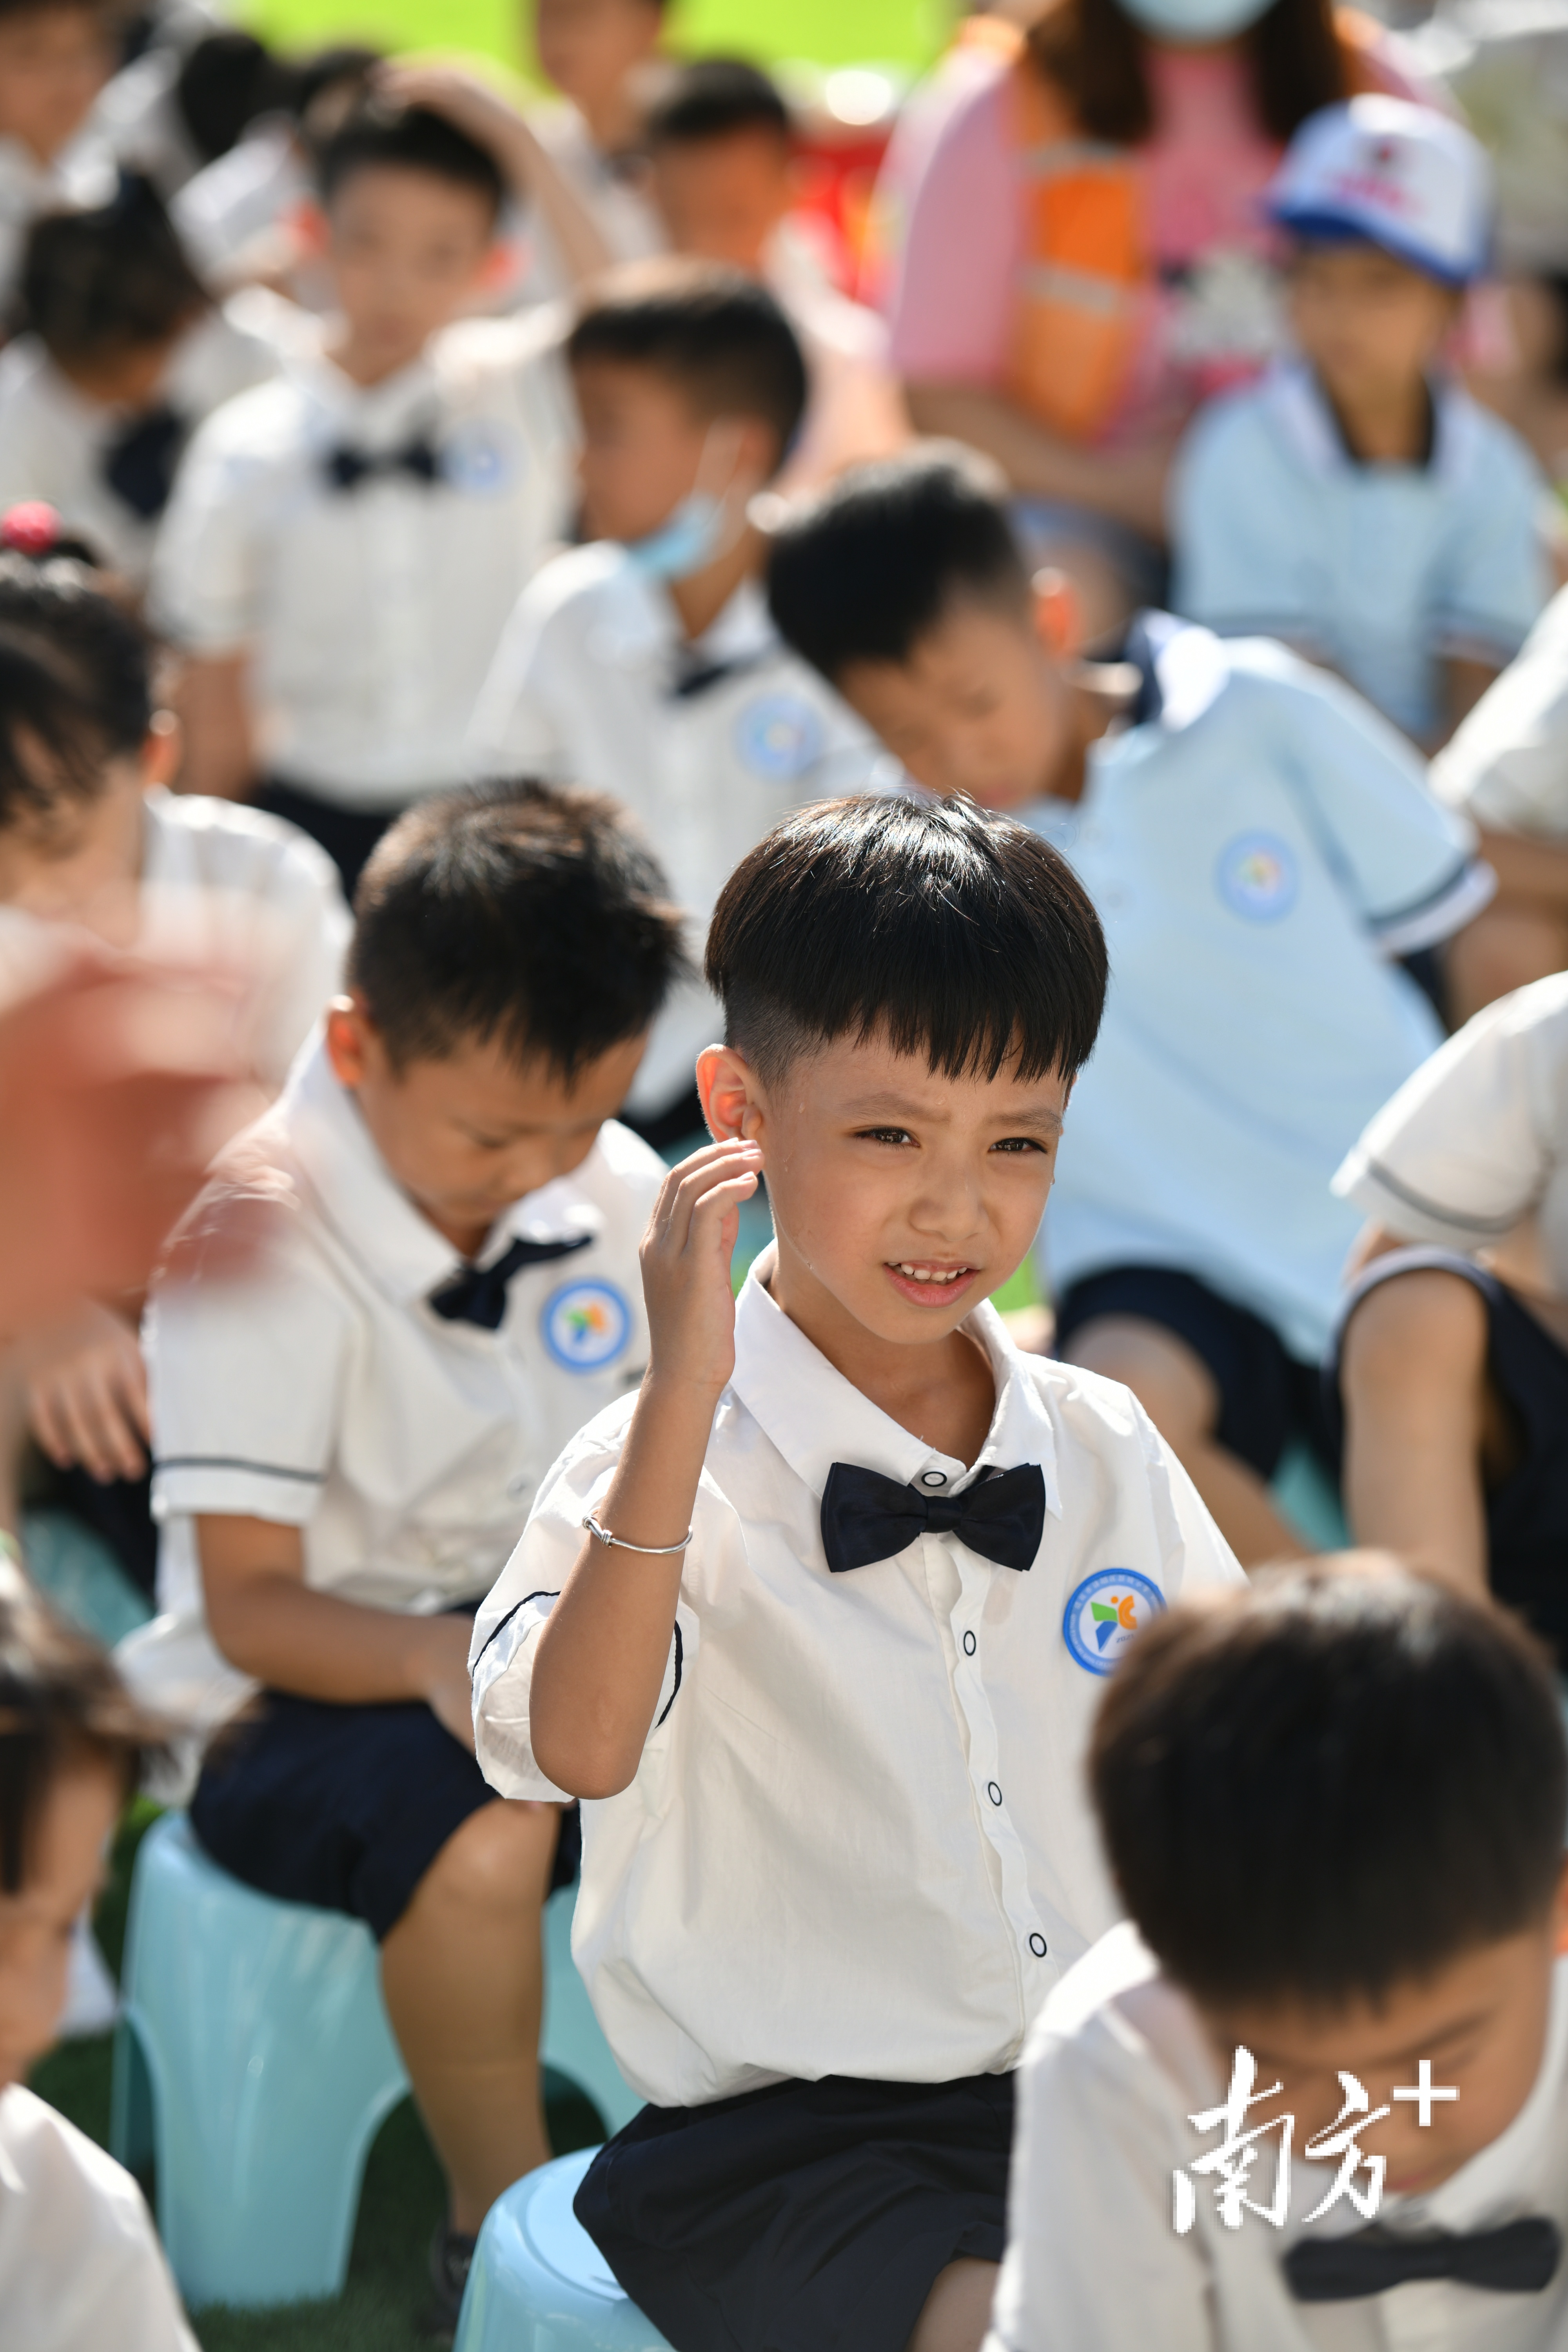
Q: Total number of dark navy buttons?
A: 4